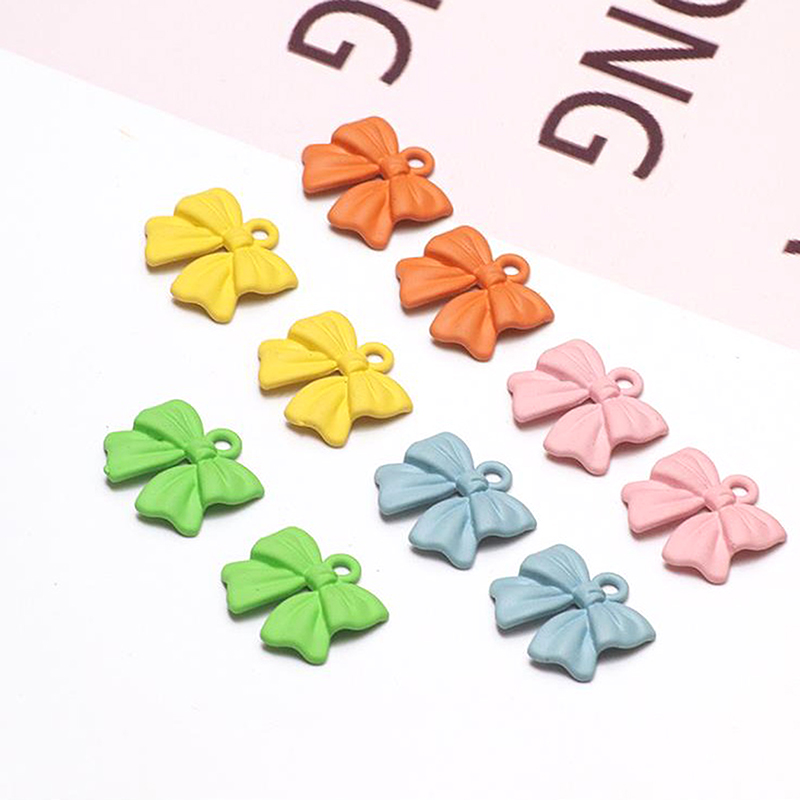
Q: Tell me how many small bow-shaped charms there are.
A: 10